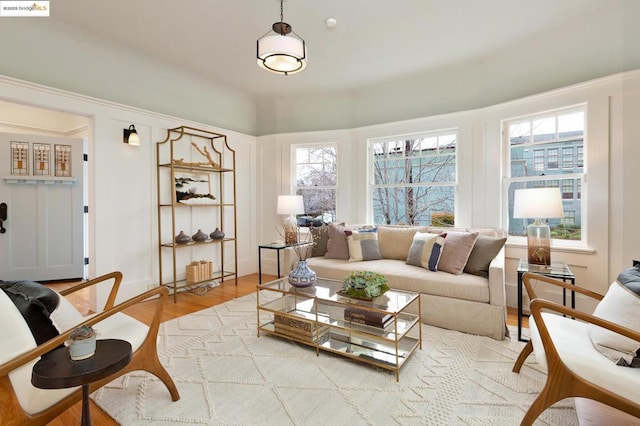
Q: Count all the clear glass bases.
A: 2